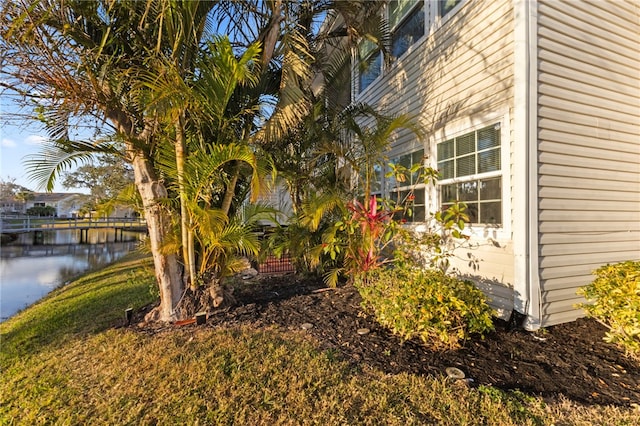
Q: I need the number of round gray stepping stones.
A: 3